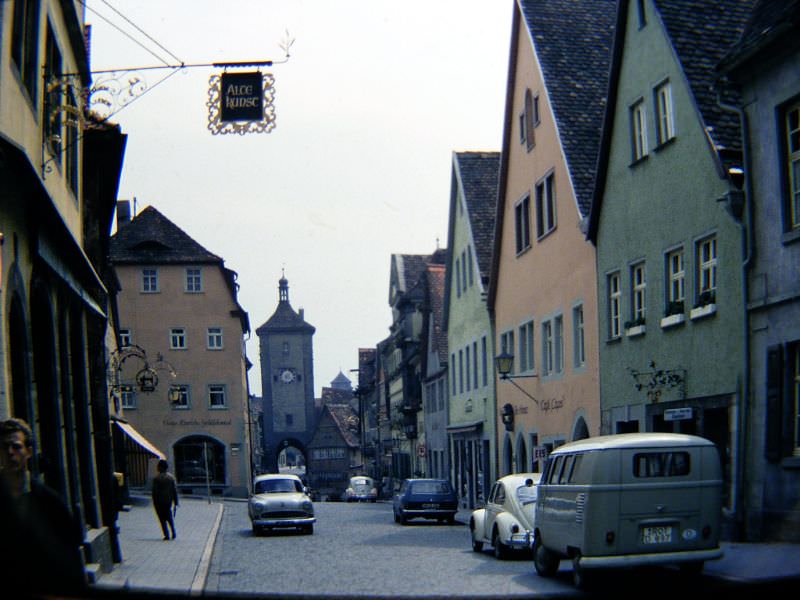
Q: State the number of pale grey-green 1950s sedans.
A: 1